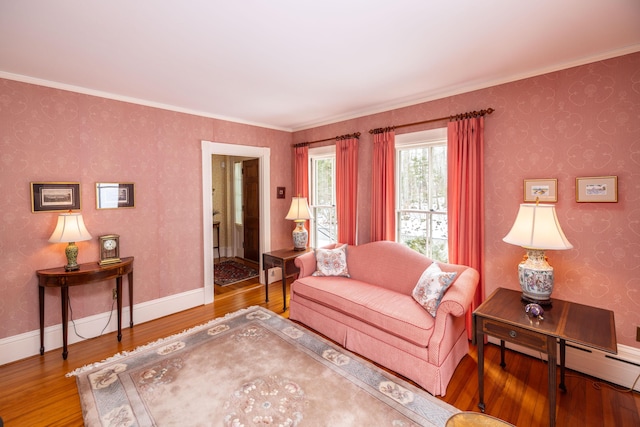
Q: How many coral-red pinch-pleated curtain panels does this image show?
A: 4